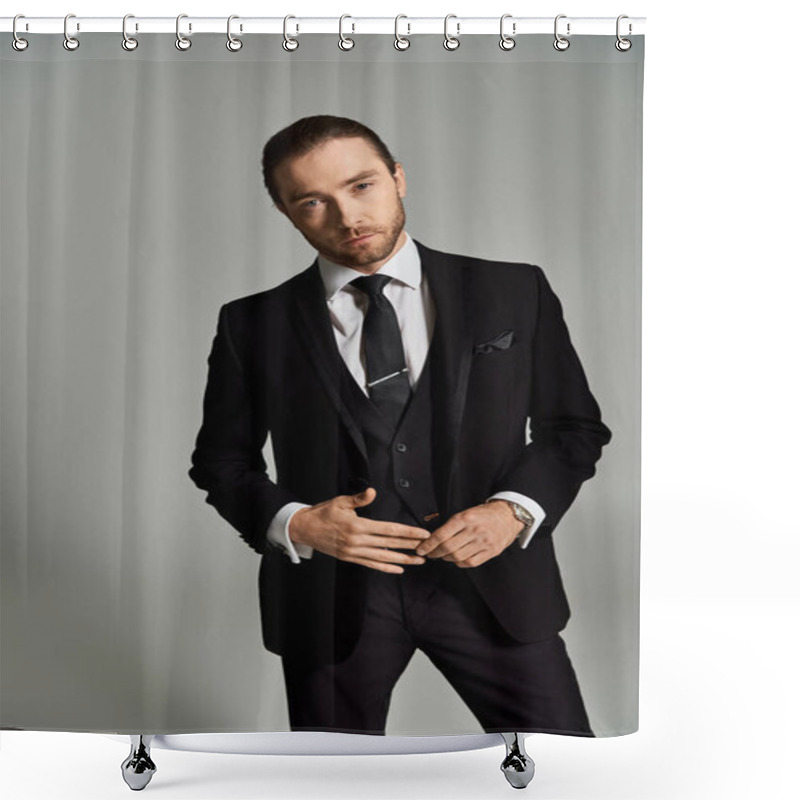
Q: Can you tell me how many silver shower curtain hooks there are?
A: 12